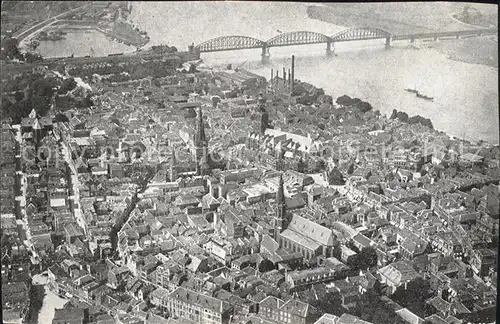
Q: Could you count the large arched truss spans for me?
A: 3